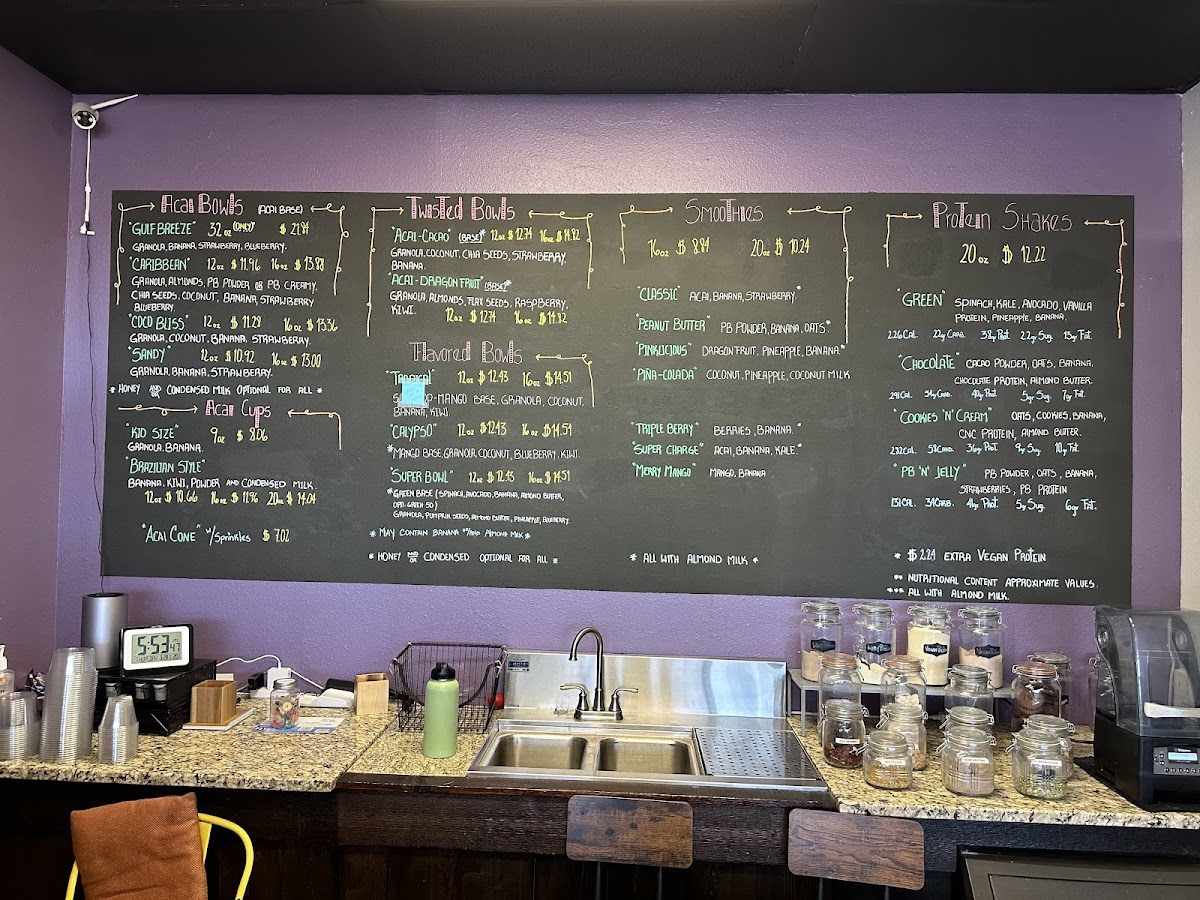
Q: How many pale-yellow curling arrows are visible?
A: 11